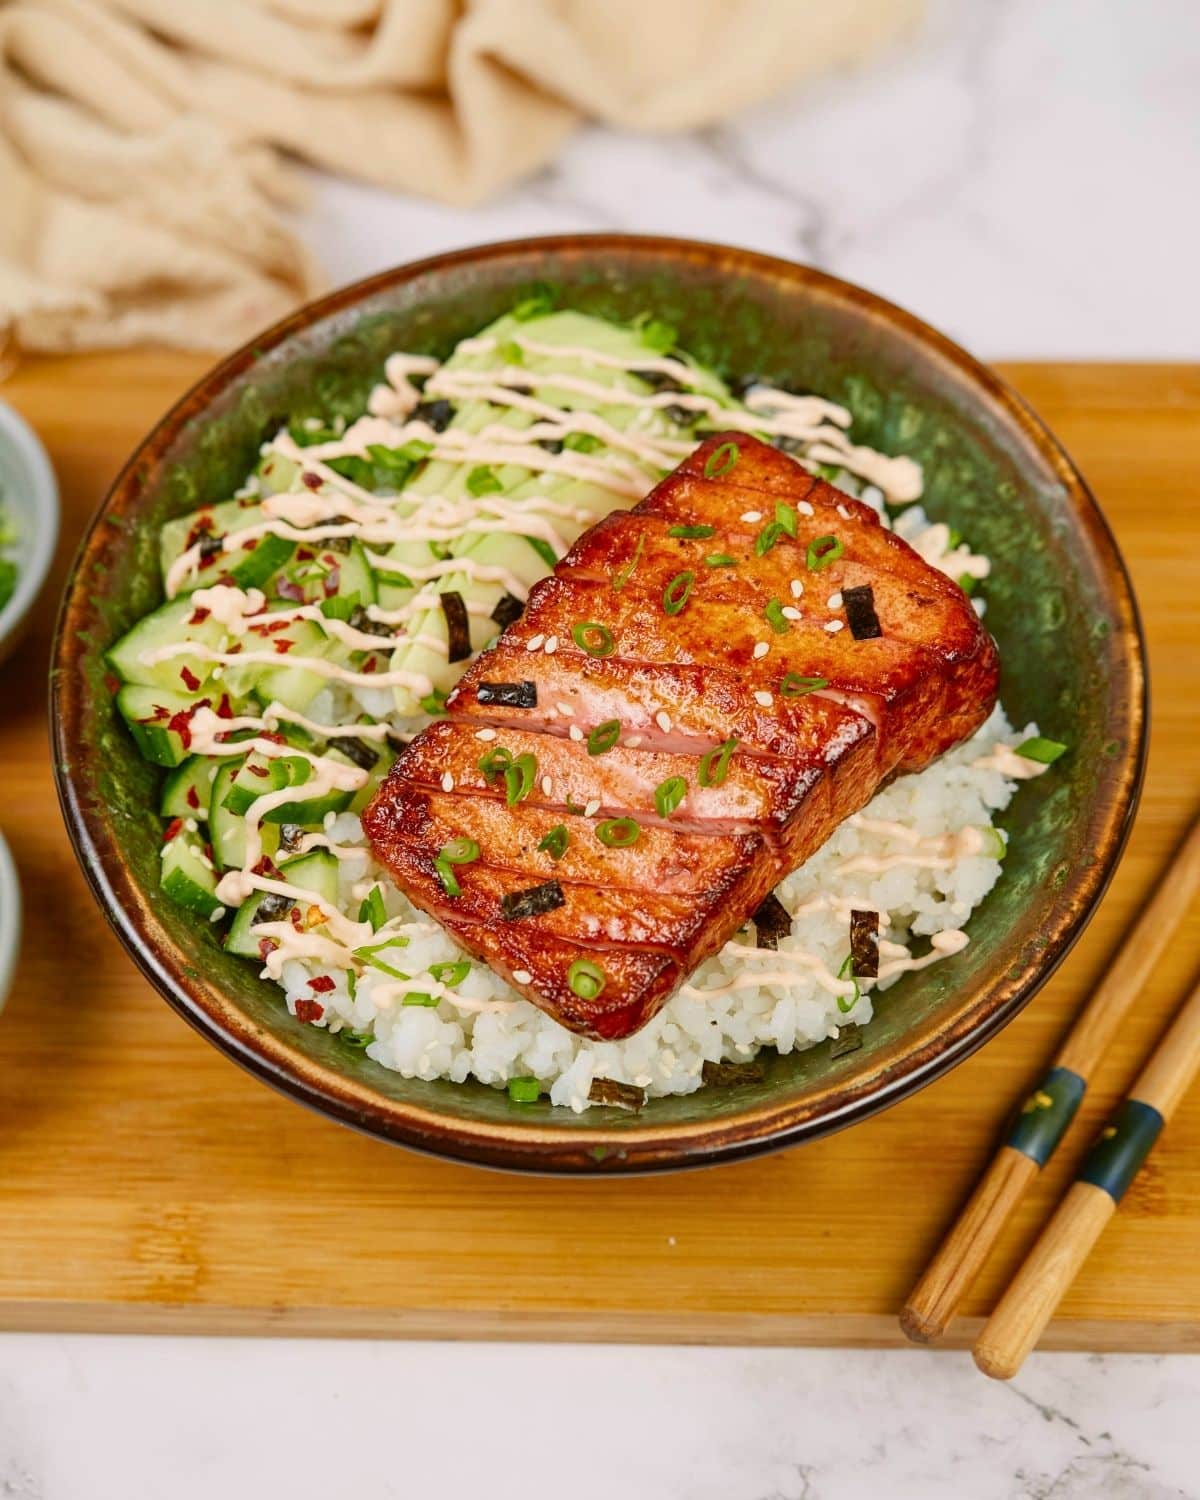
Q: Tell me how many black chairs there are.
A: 0